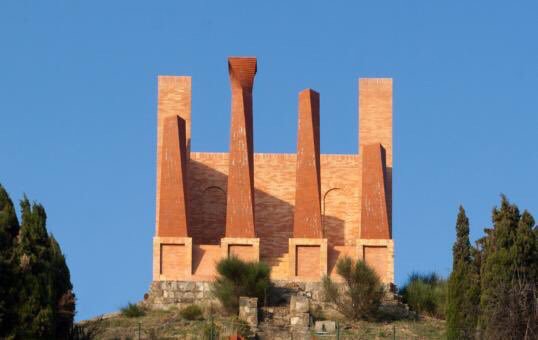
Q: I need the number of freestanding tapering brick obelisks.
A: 4